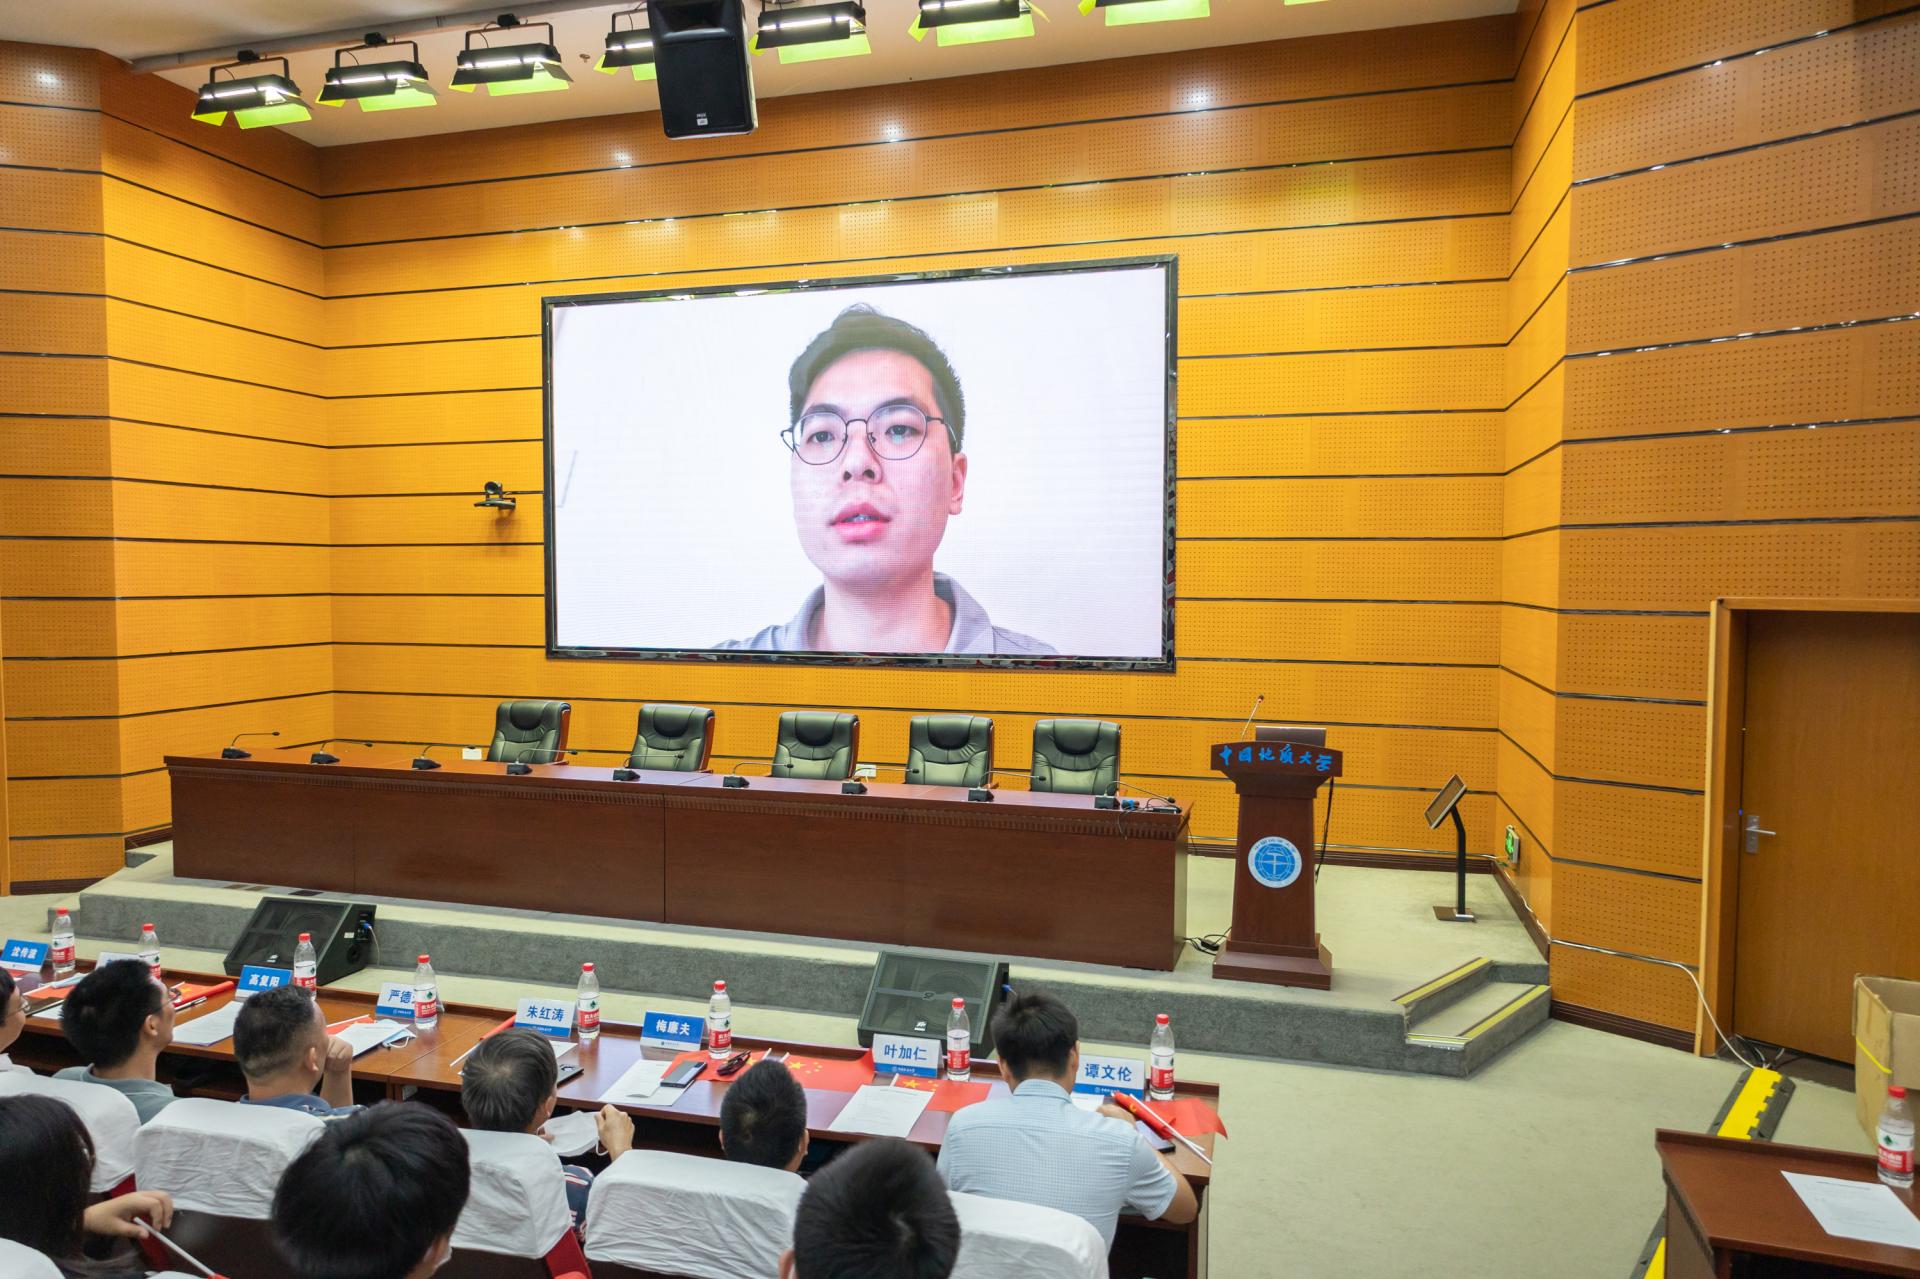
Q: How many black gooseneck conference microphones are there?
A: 9